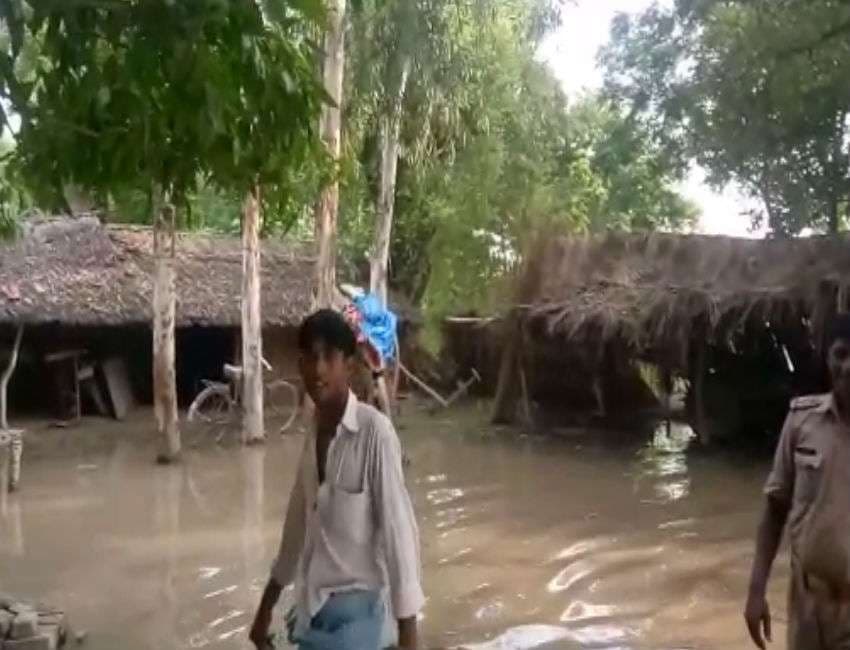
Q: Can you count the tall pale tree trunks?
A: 4